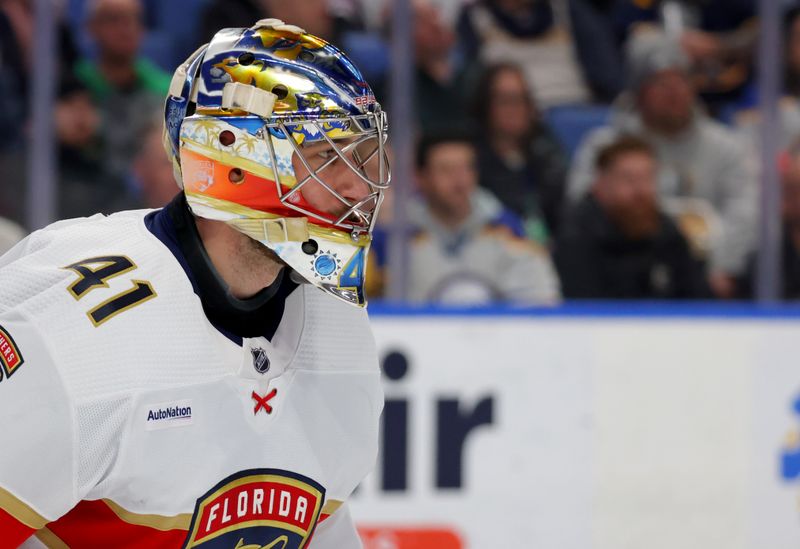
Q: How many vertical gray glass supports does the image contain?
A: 3